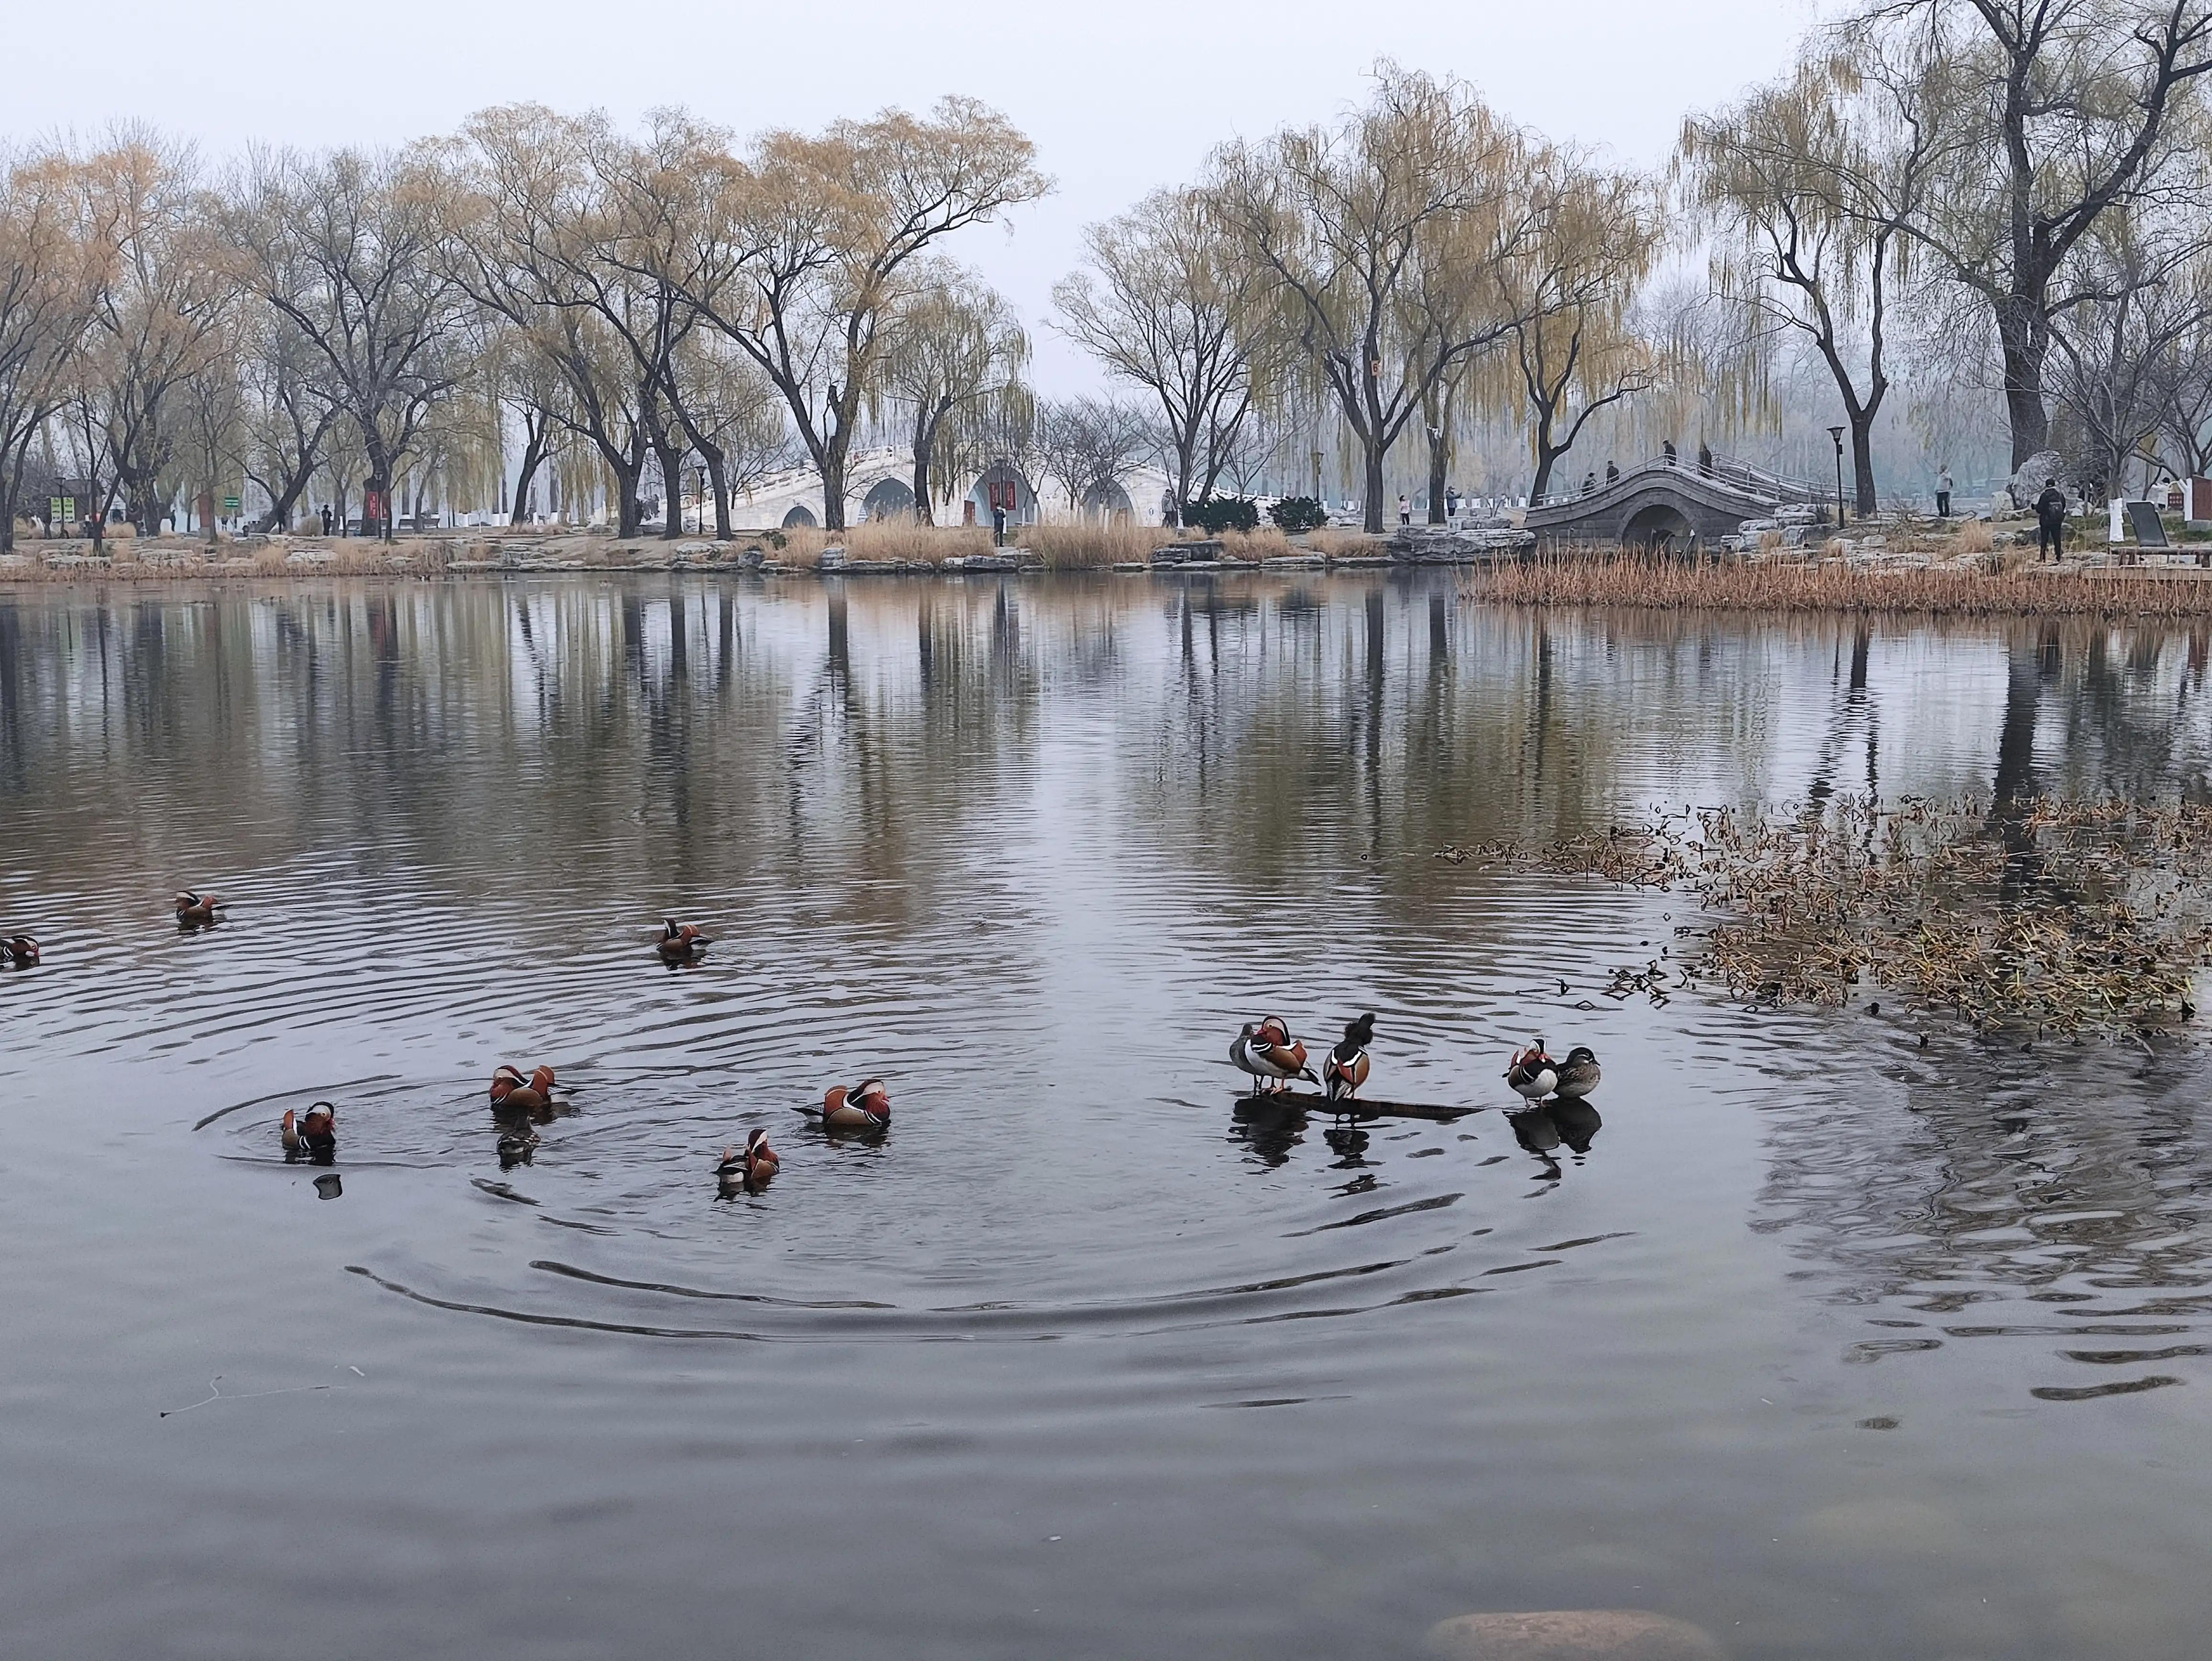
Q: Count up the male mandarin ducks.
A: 10